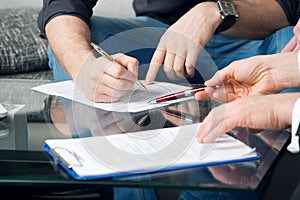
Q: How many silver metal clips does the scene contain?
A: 1